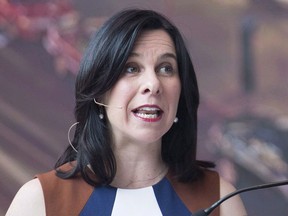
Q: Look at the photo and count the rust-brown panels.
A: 2